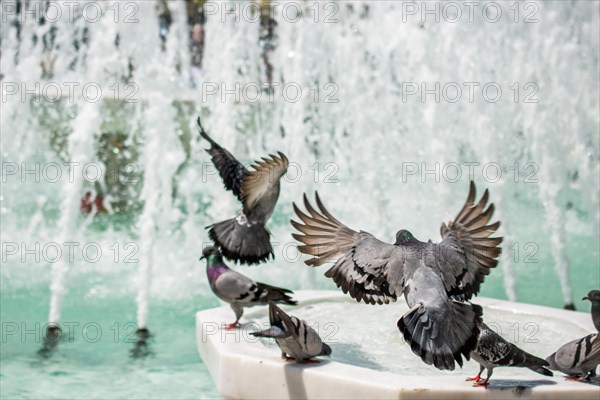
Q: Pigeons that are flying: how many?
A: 2